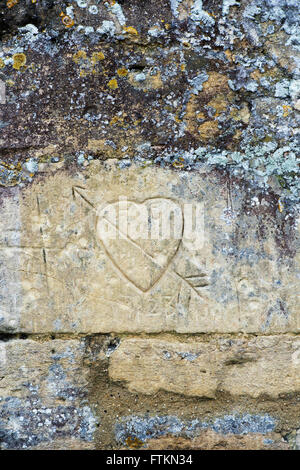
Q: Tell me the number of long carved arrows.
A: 1